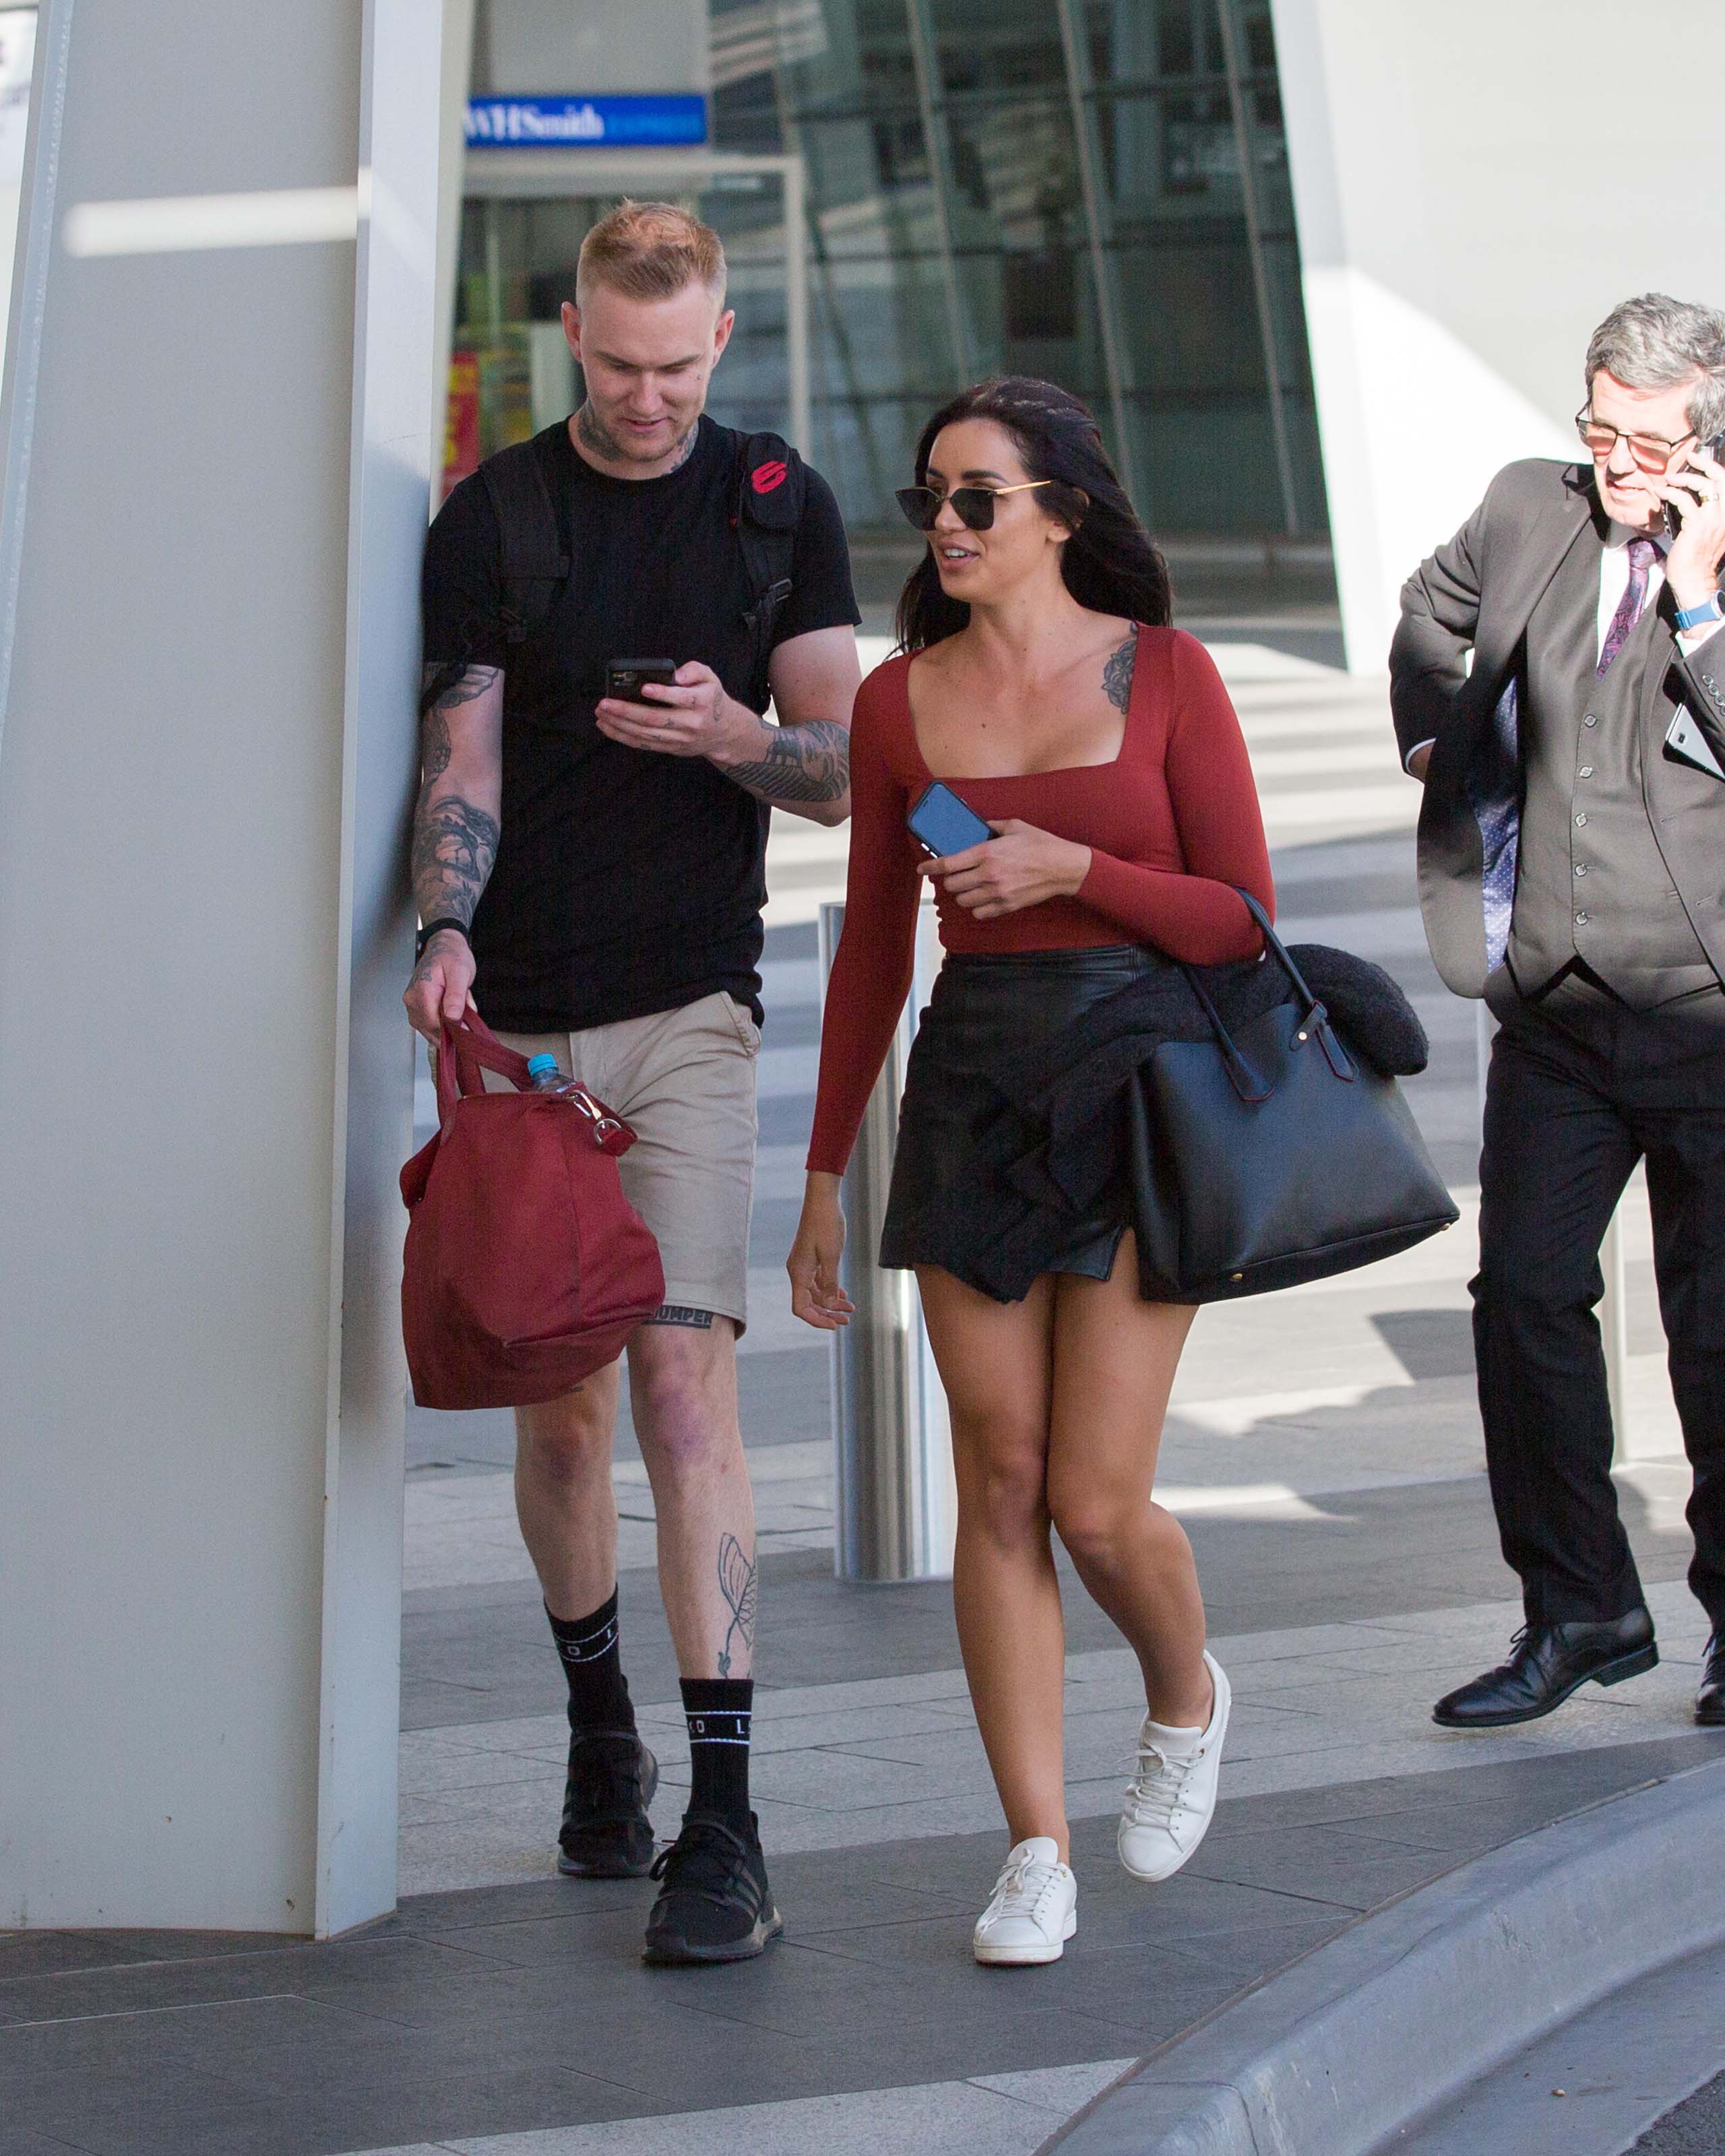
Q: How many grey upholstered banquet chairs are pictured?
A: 0